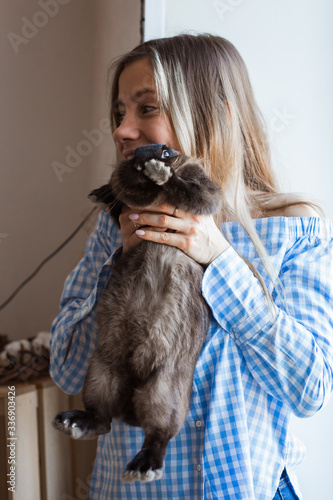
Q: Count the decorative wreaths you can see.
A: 1